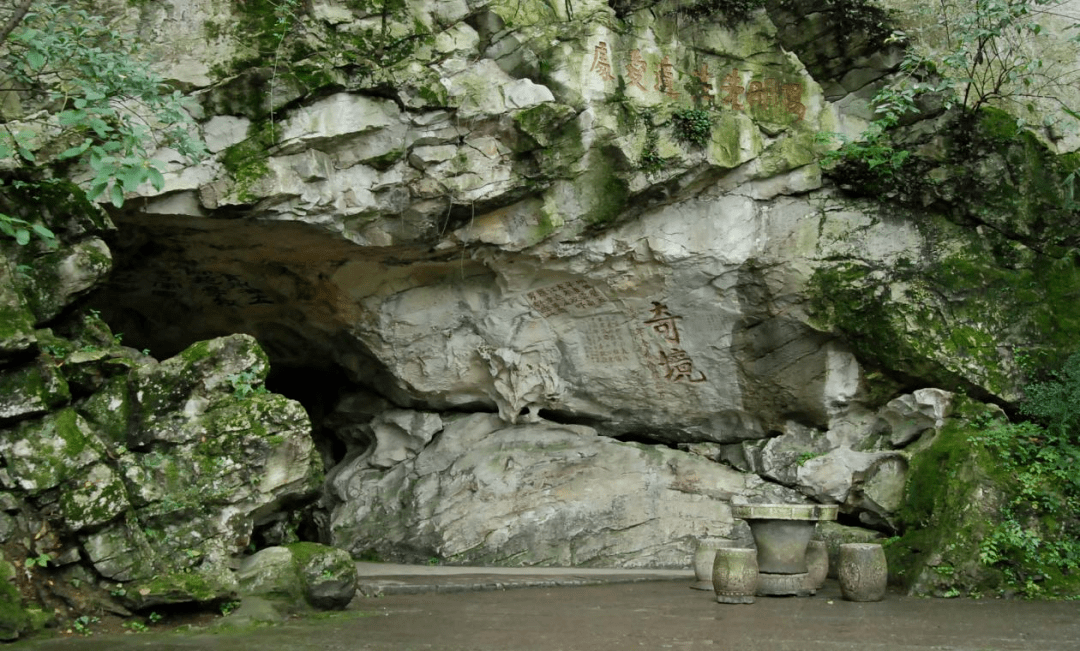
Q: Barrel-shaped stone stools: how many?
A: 4